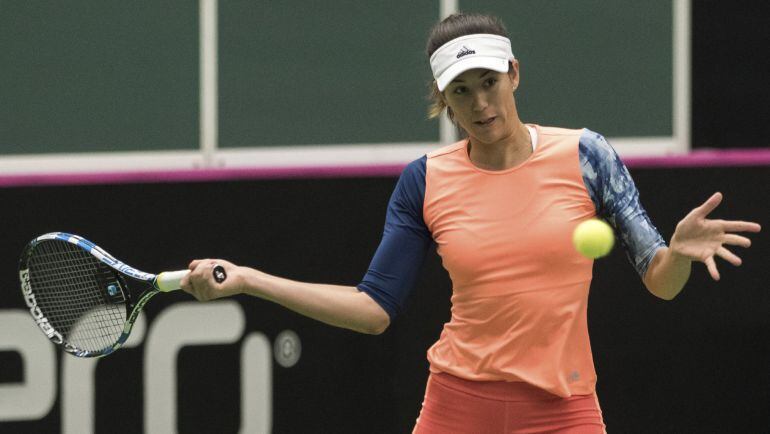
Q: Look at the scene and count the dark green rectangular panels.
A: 3